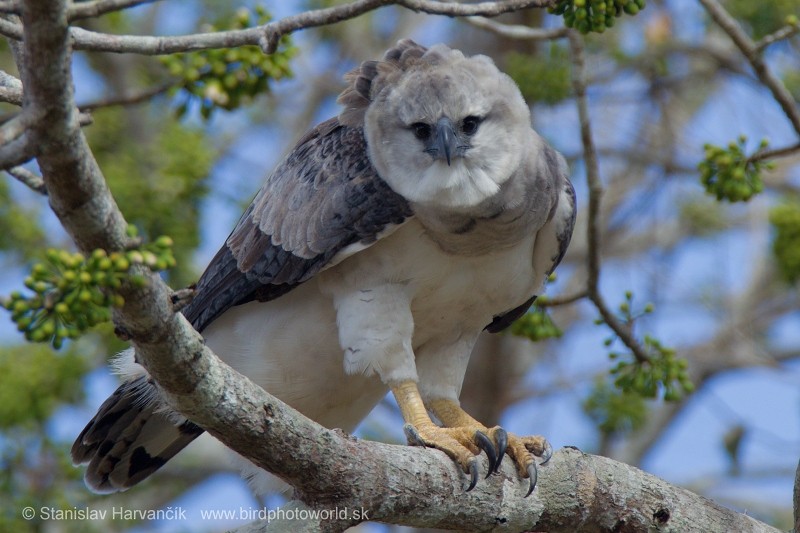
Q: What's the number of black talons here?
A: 6